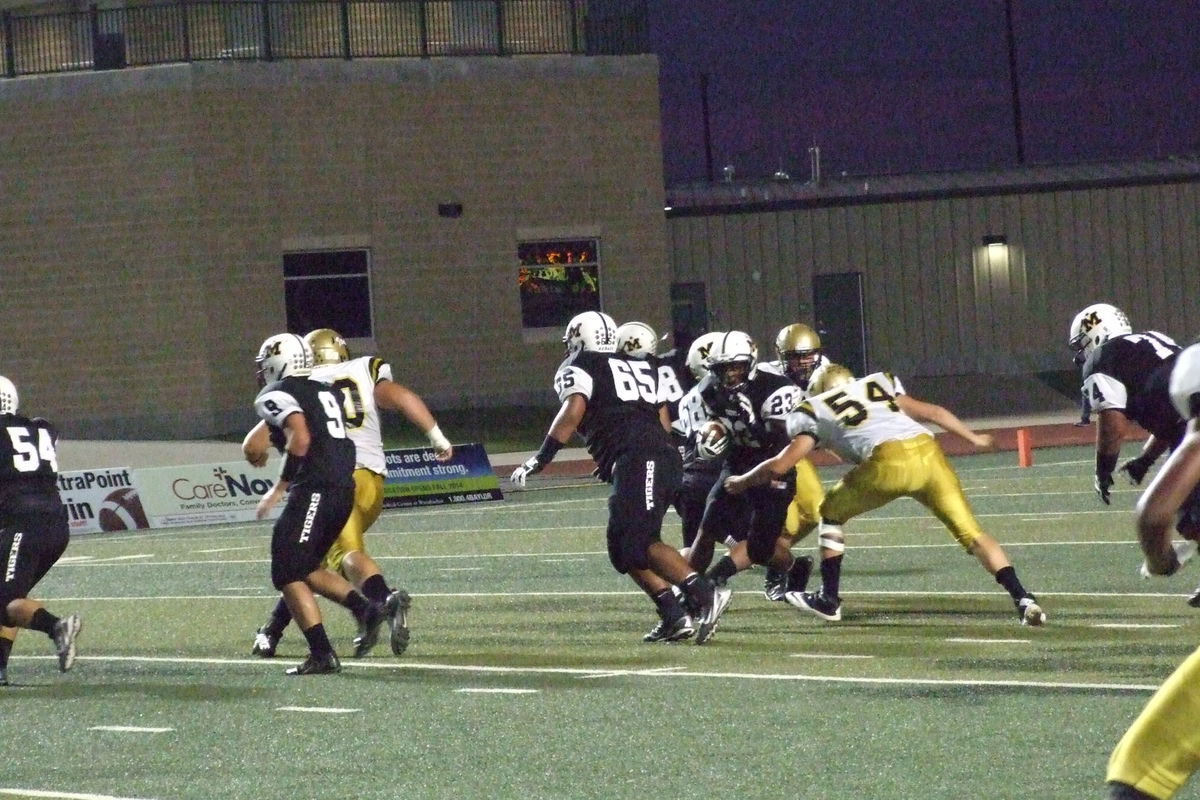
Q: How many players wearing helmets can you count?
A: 10